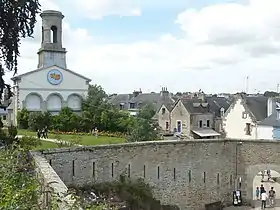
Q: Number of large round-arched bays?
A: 3